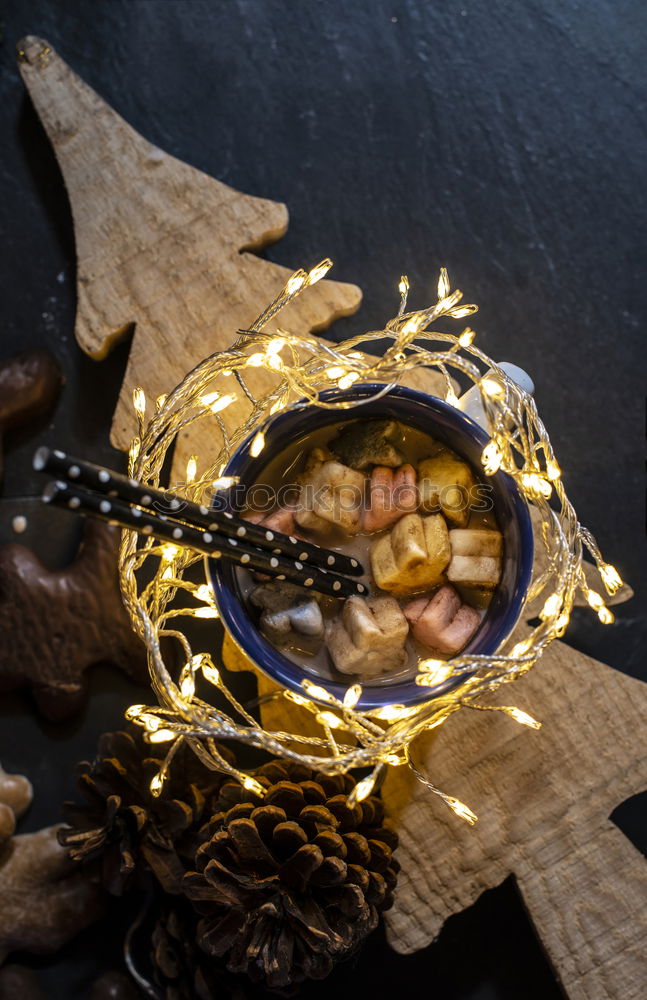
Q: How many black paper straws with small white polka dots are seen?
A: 2